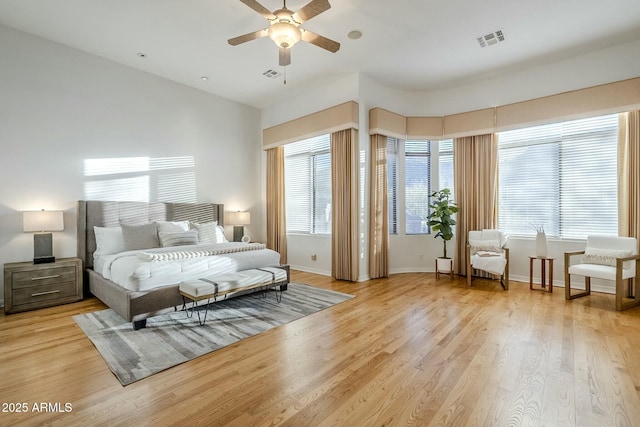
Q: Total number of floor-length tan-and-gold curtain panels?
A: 5